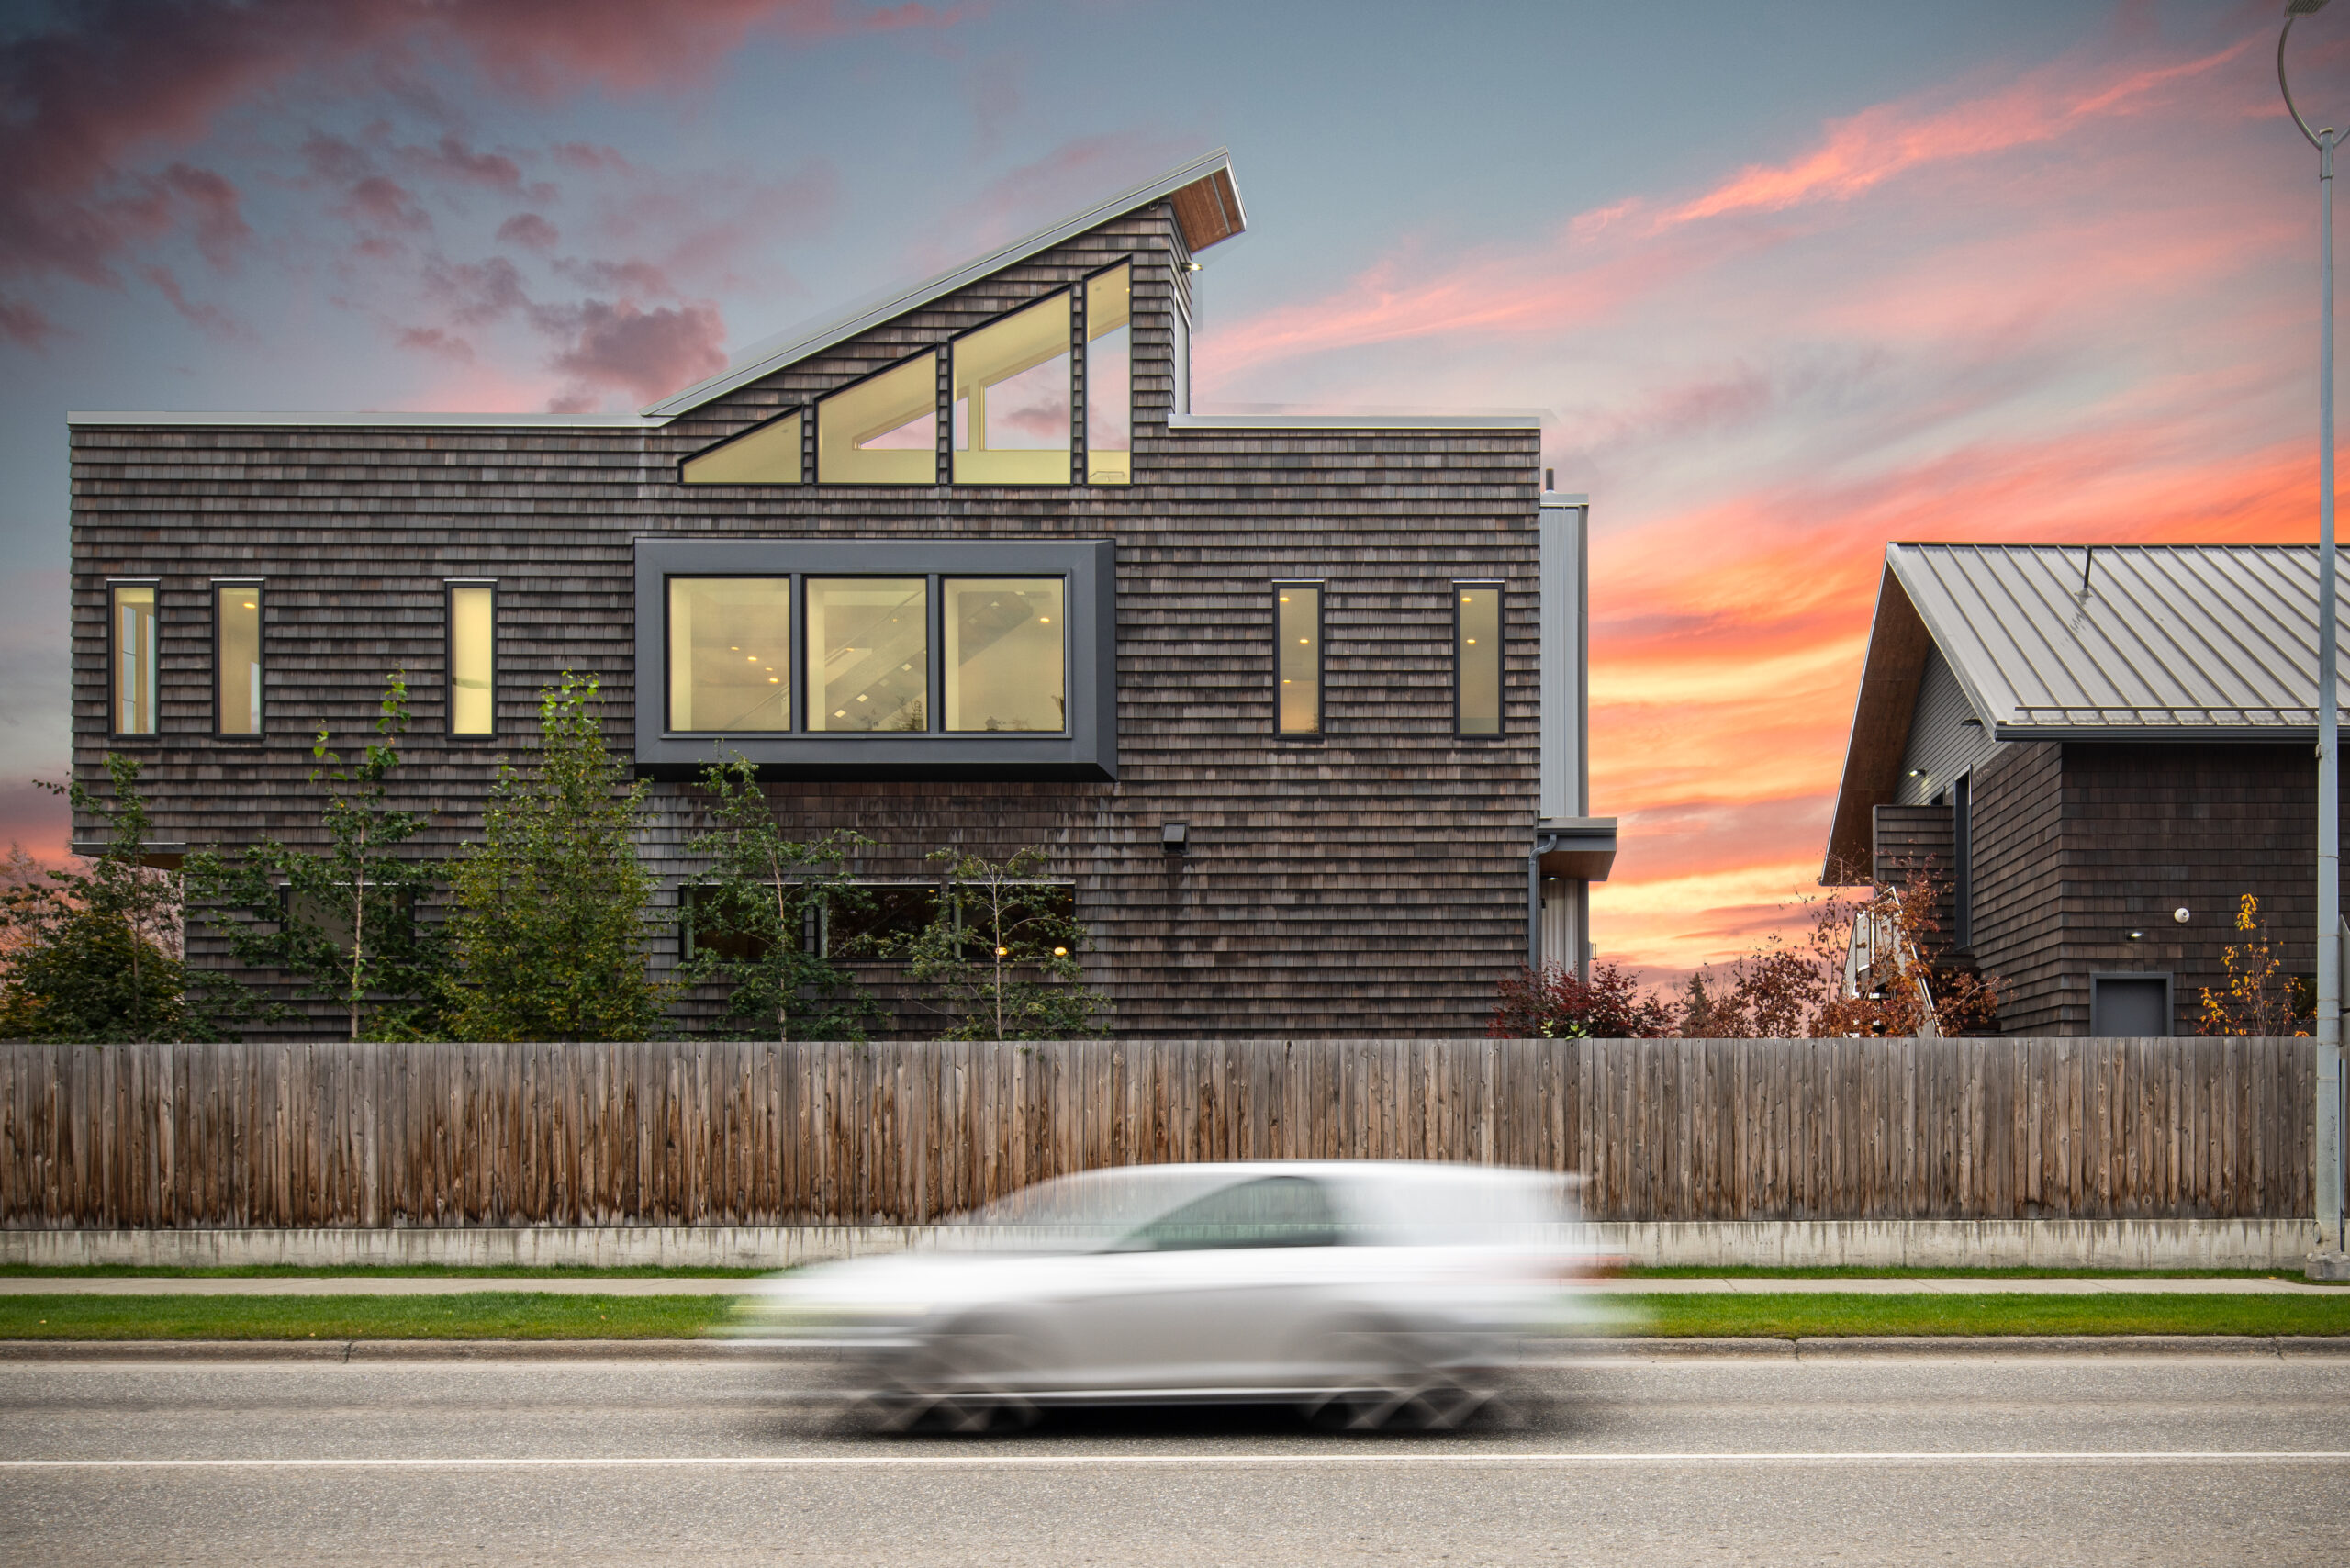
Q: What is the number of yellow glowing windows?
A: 12